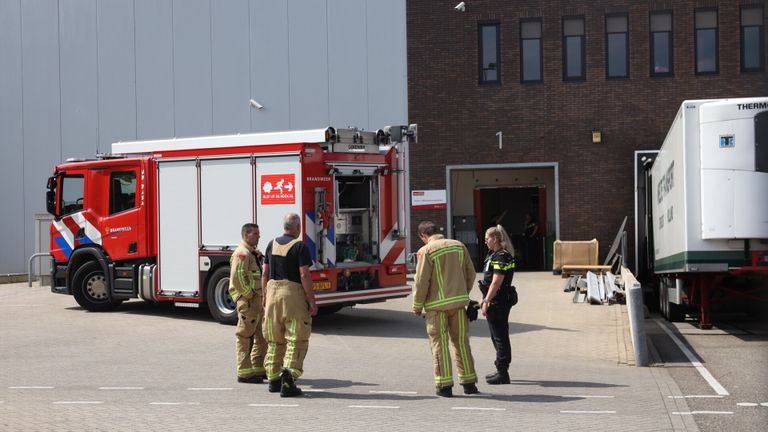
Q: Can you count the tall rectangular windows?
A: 7